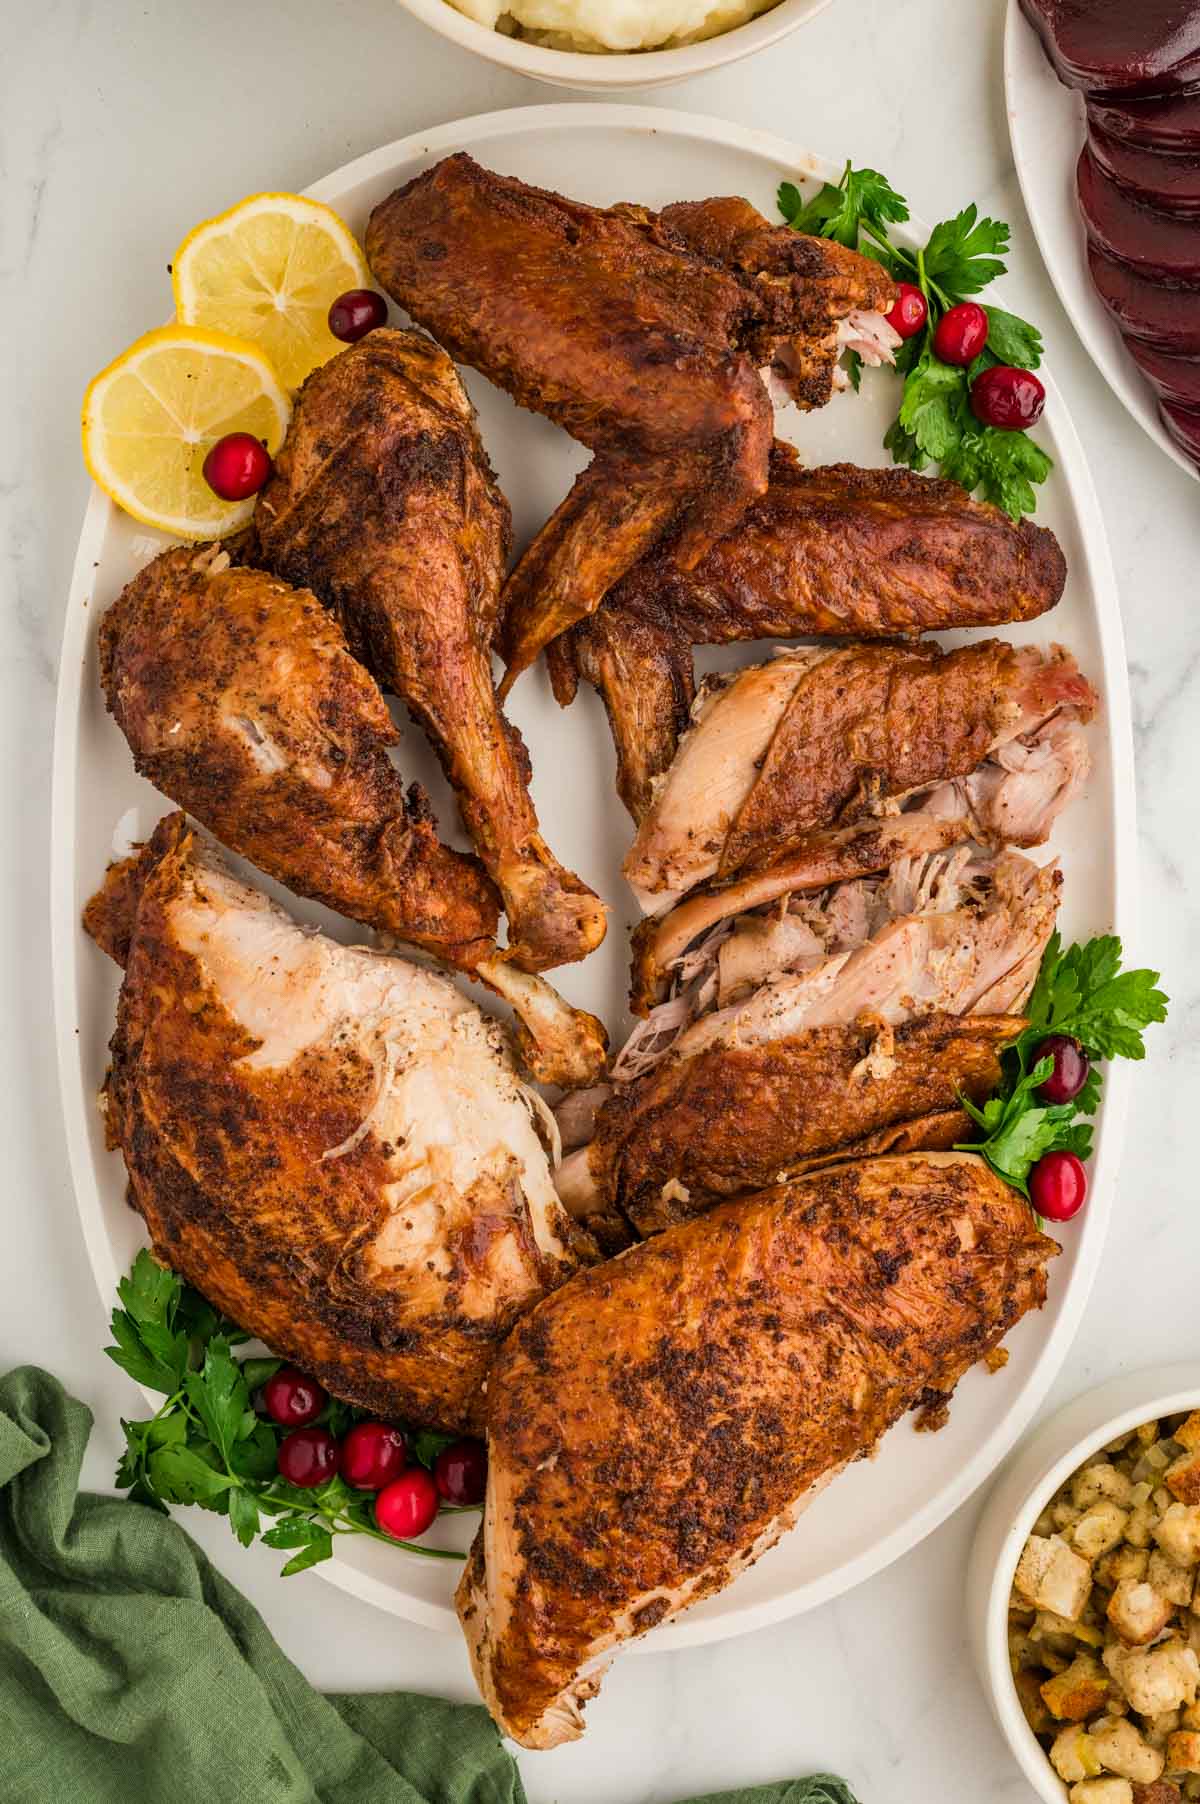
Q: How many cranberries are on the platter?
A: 12